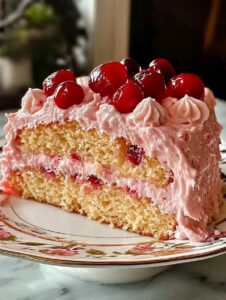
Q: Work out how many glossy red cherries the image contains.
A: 8